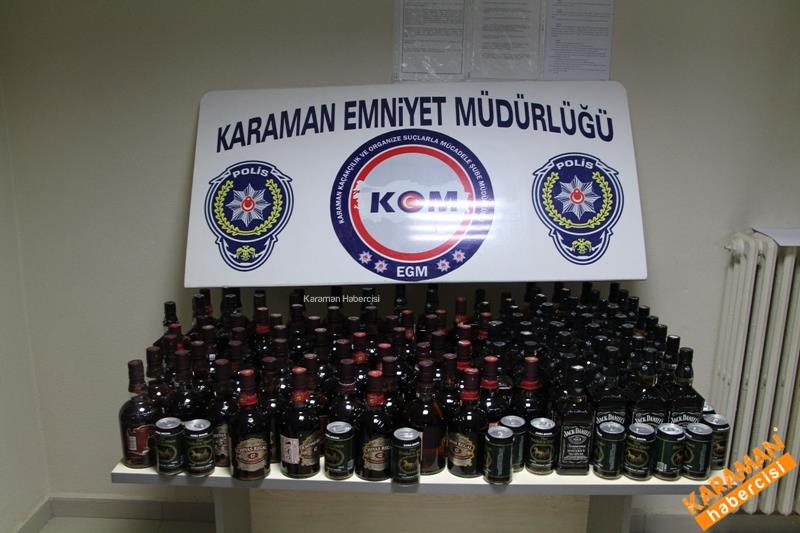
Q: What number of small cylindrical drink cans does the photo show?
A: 13